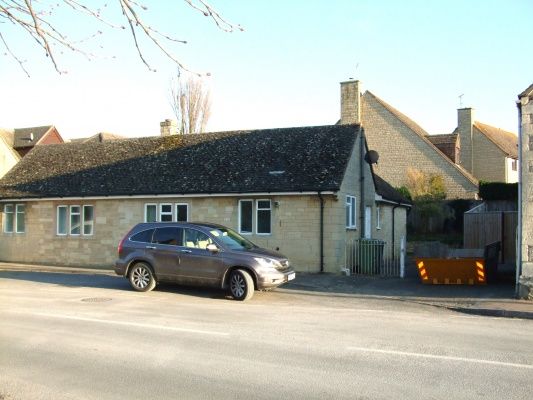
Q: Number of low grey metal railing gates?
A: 1